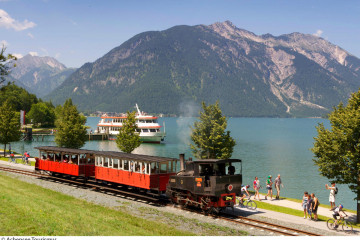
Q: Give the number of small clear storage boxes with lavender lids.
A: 0